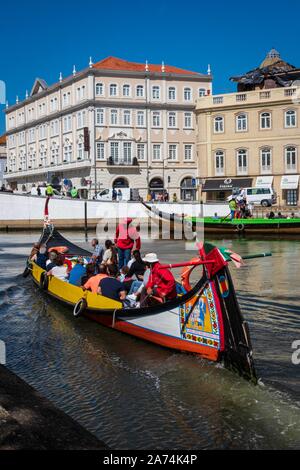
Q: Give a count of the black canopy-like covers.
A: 1